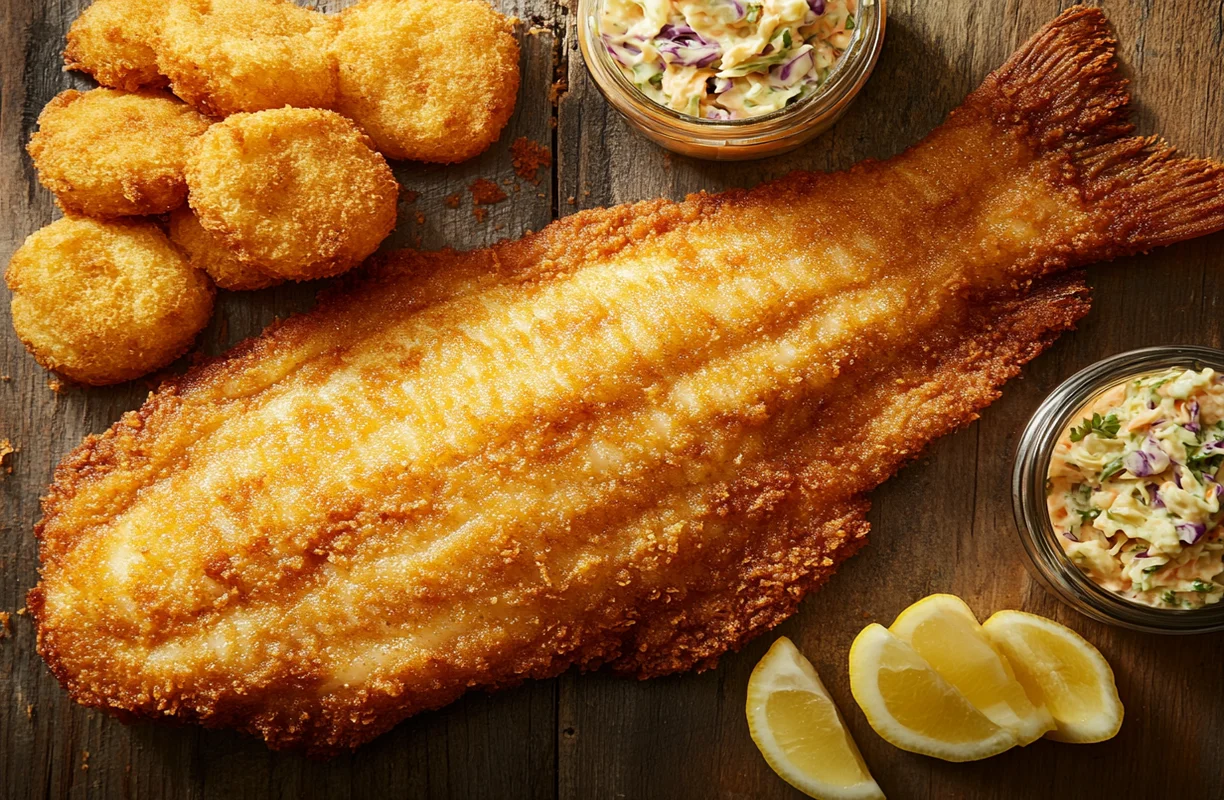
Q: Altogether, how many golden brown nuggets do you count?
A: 7